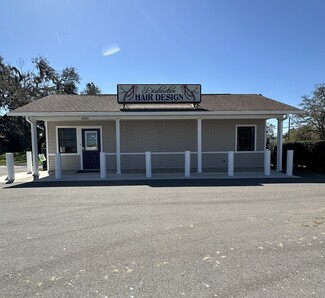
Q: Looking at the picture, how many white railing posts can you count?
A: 9